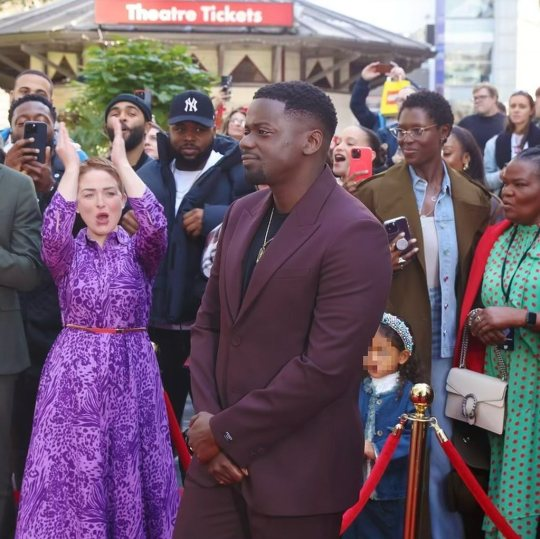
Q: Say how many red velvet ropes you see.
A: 3